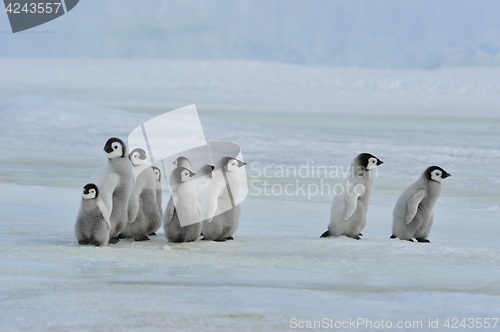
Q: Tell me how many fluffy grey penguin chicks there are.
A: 10